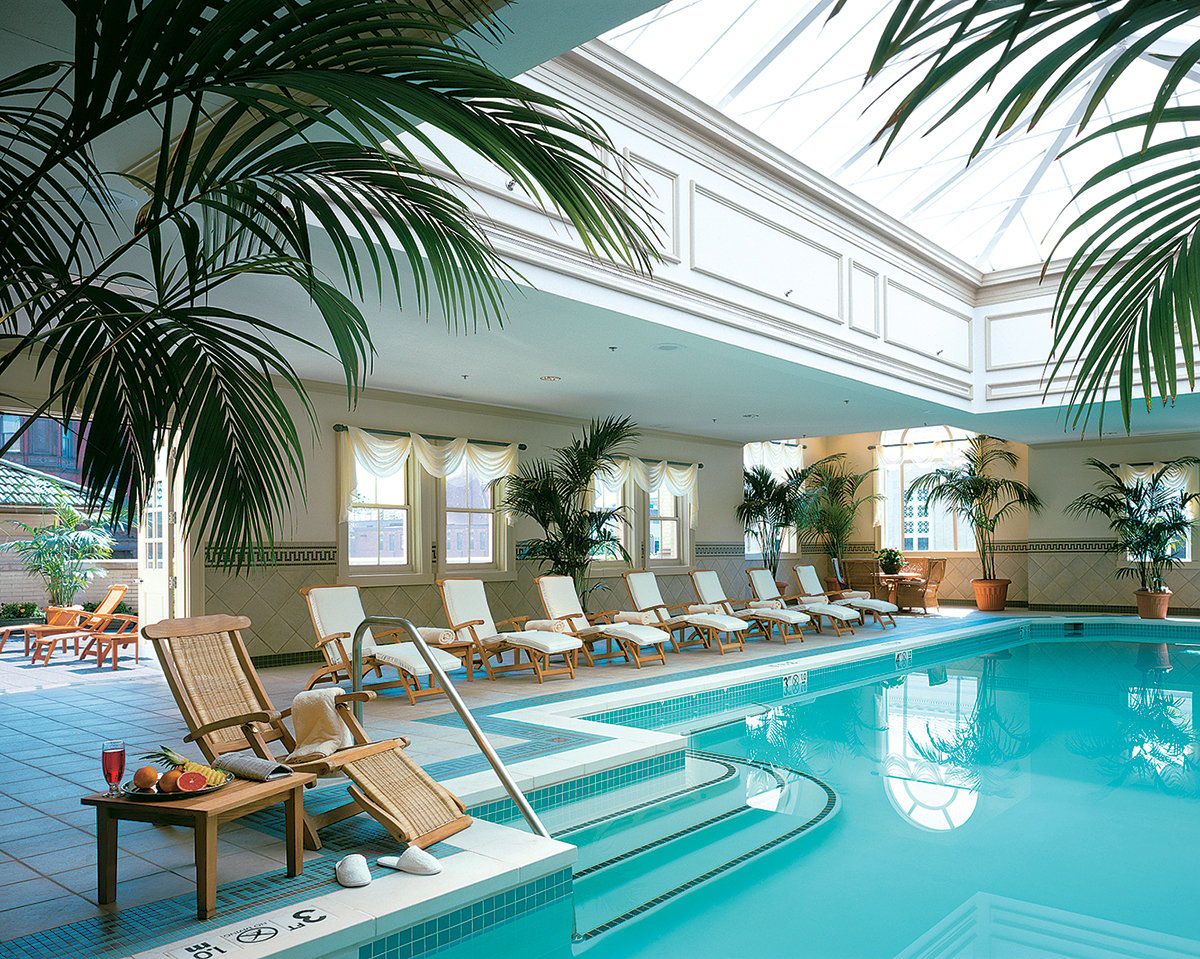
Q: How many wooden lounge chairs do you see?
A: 10